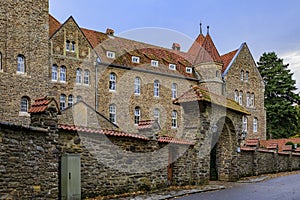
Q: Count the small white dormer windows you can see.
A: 5